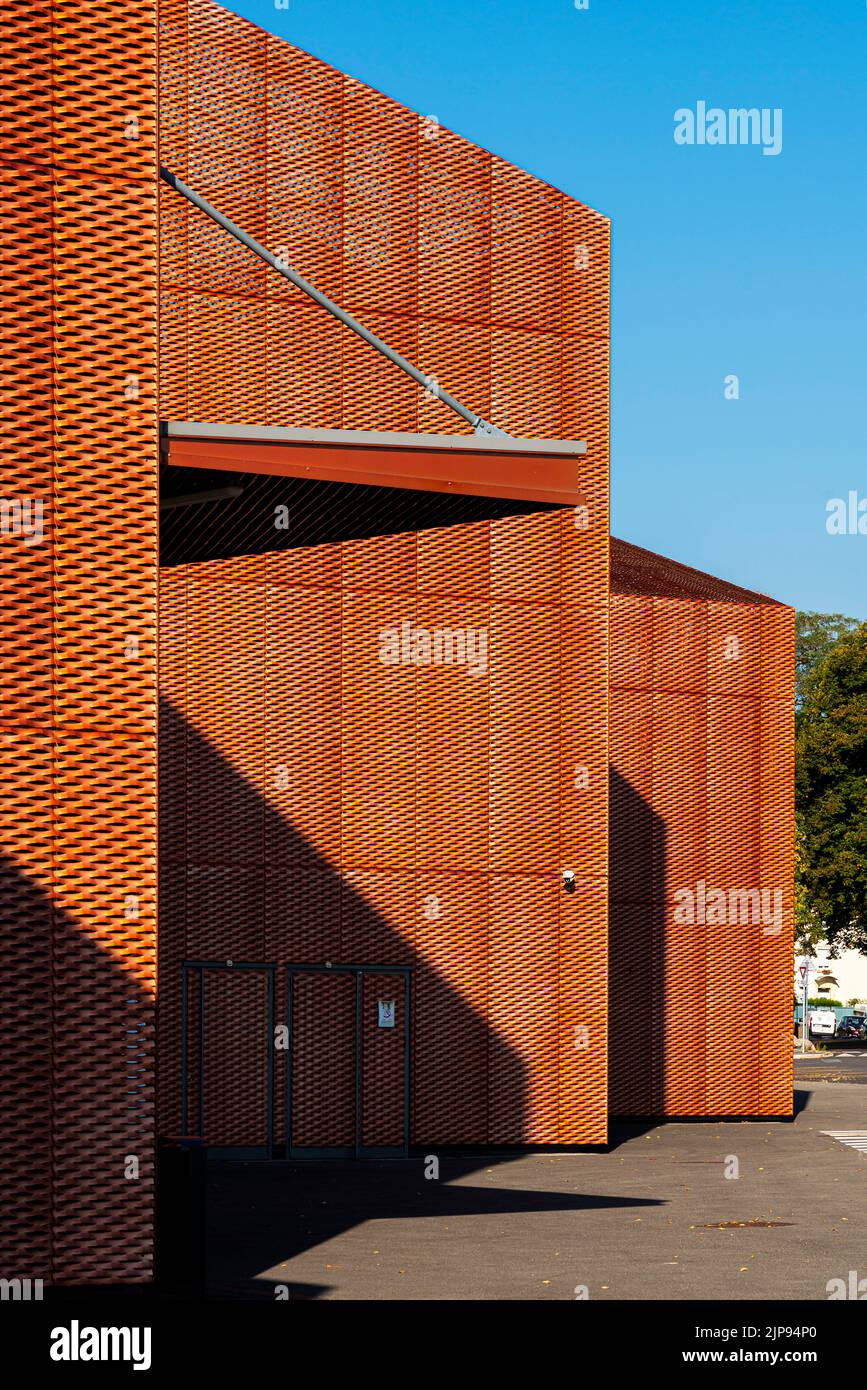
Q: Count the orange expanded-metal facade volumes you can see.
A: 3